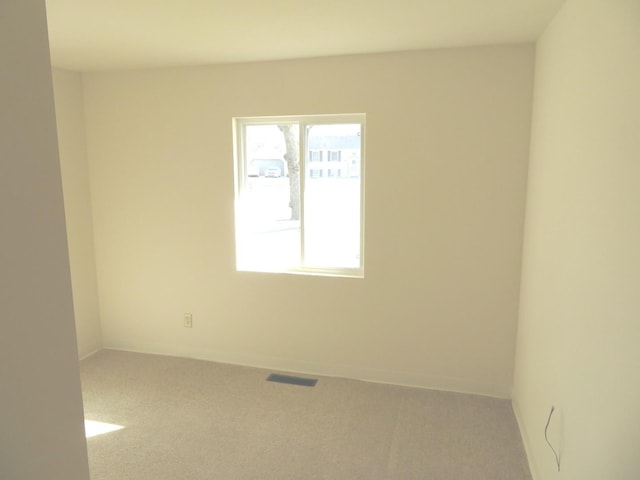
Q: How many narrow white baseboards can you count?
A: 3